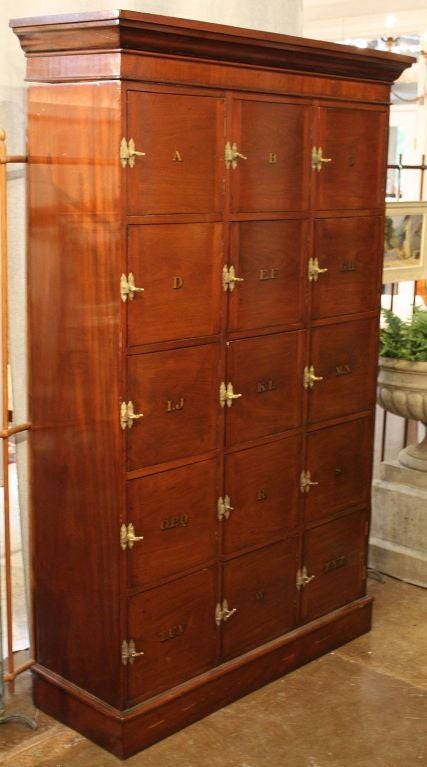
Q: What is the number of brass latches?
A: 15